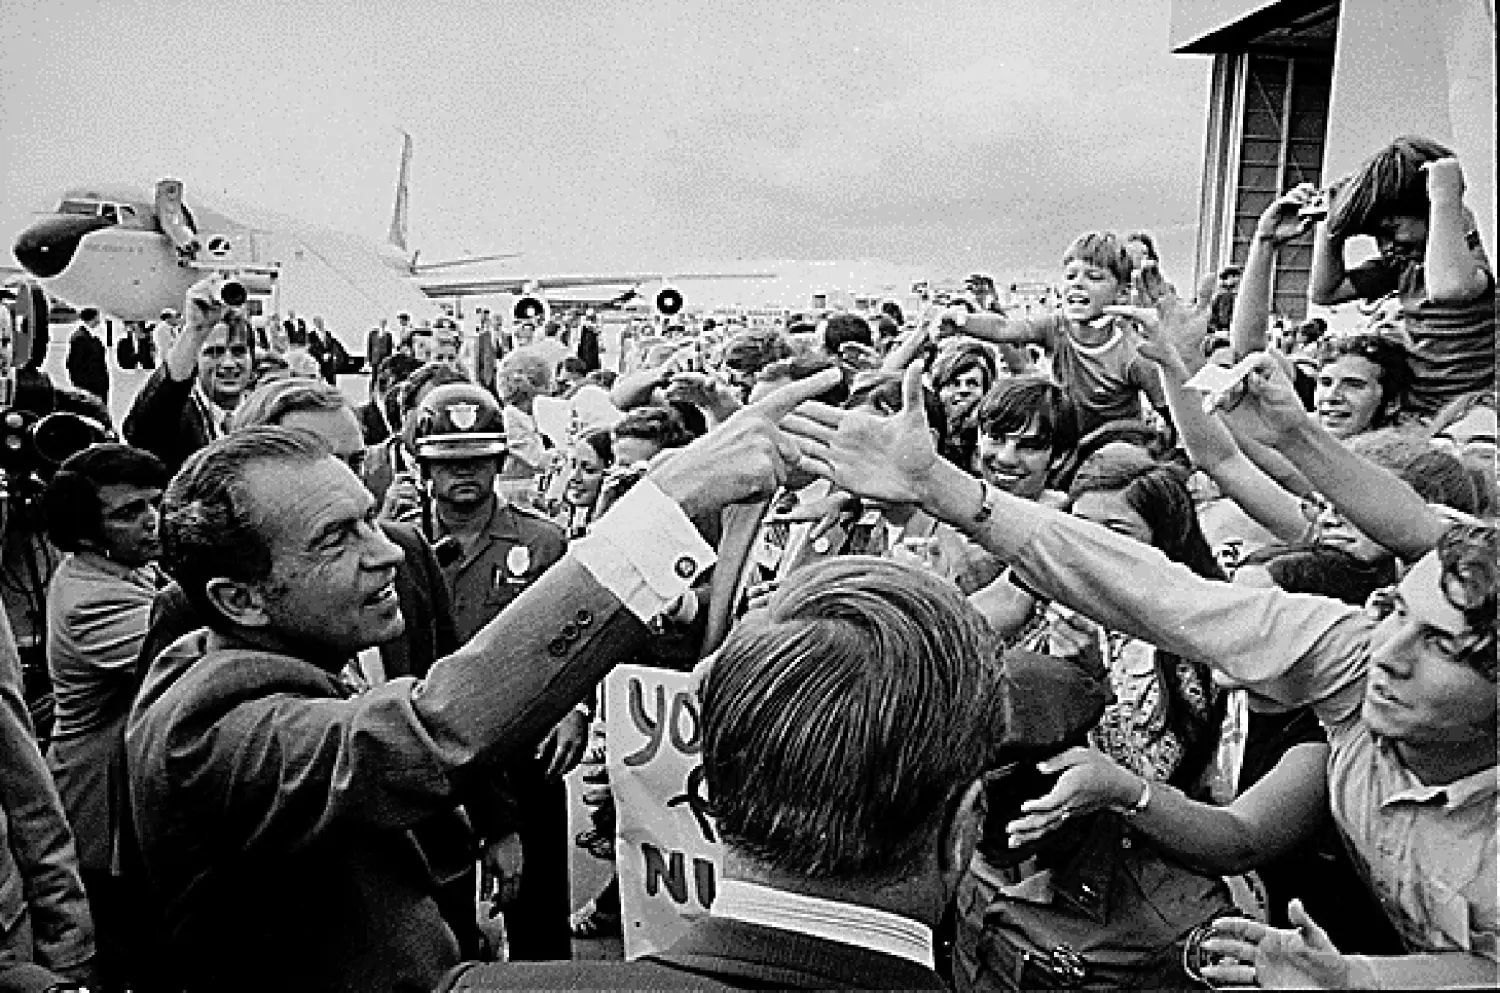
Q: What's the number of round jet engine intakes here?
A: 2